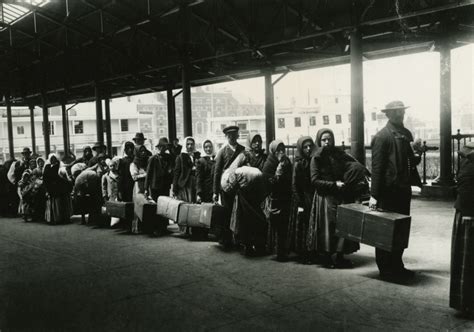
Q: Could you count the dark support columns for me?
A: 11